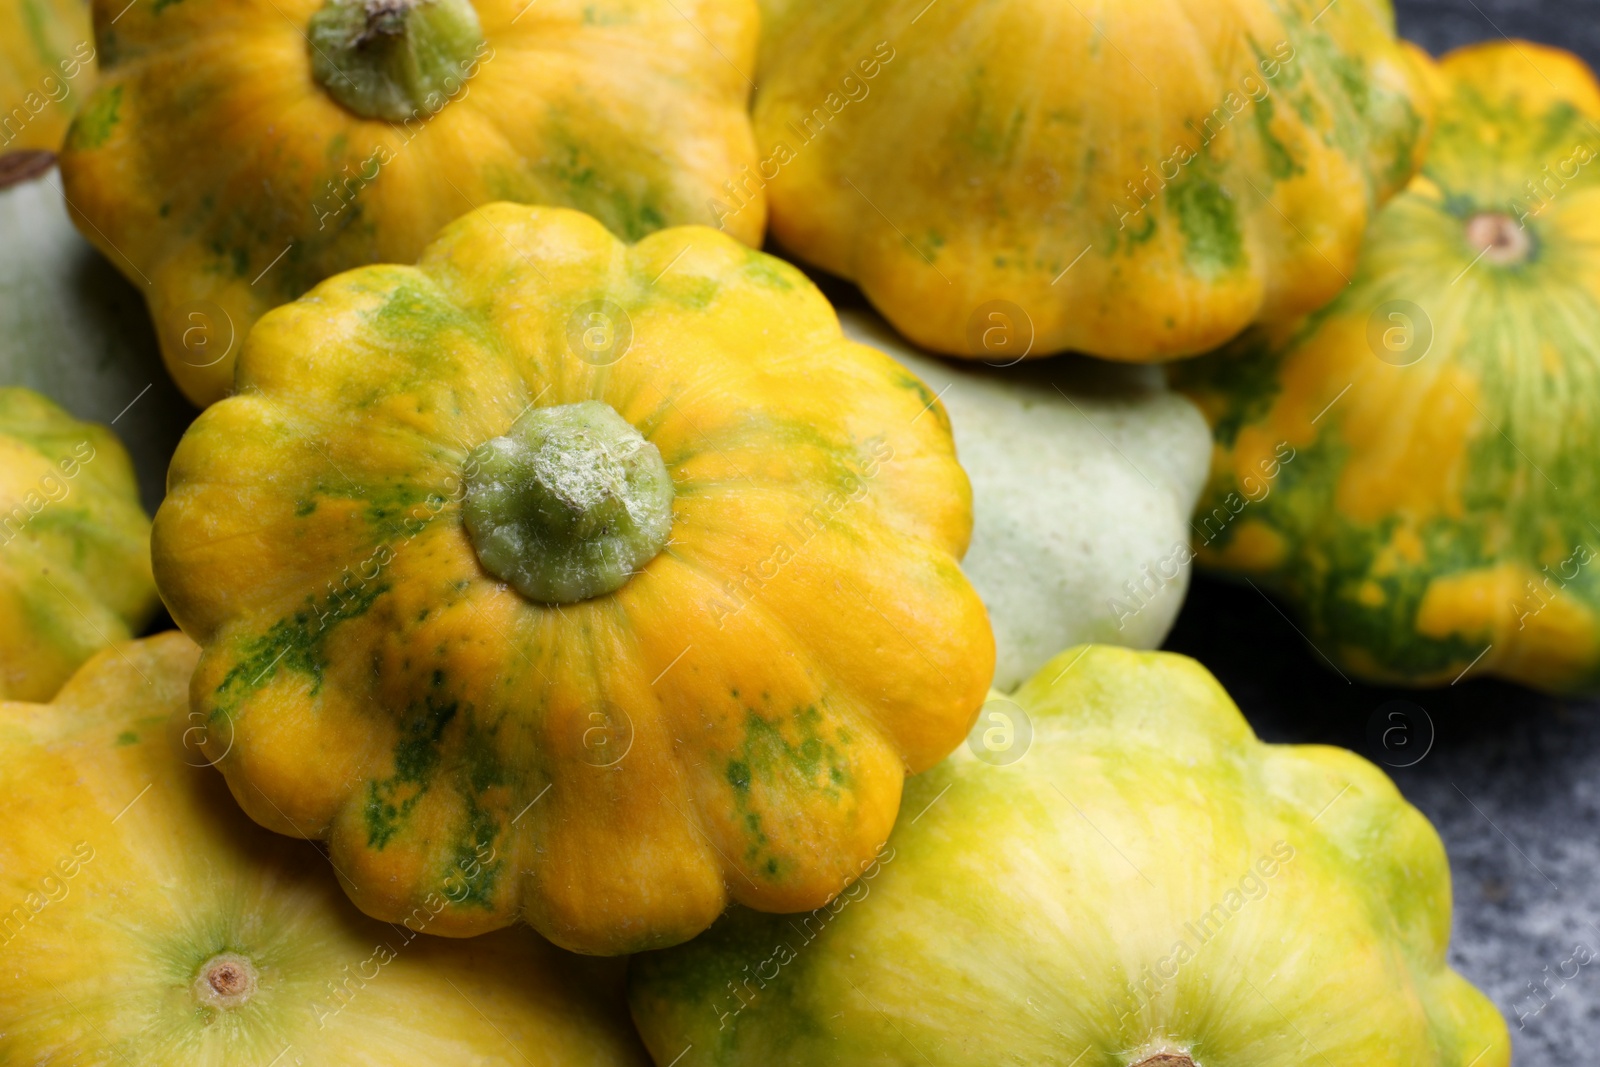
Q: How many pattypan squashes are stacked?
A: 10